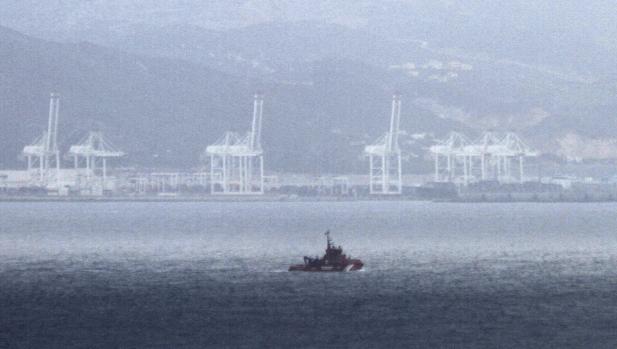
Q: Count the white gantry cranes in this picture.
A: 8